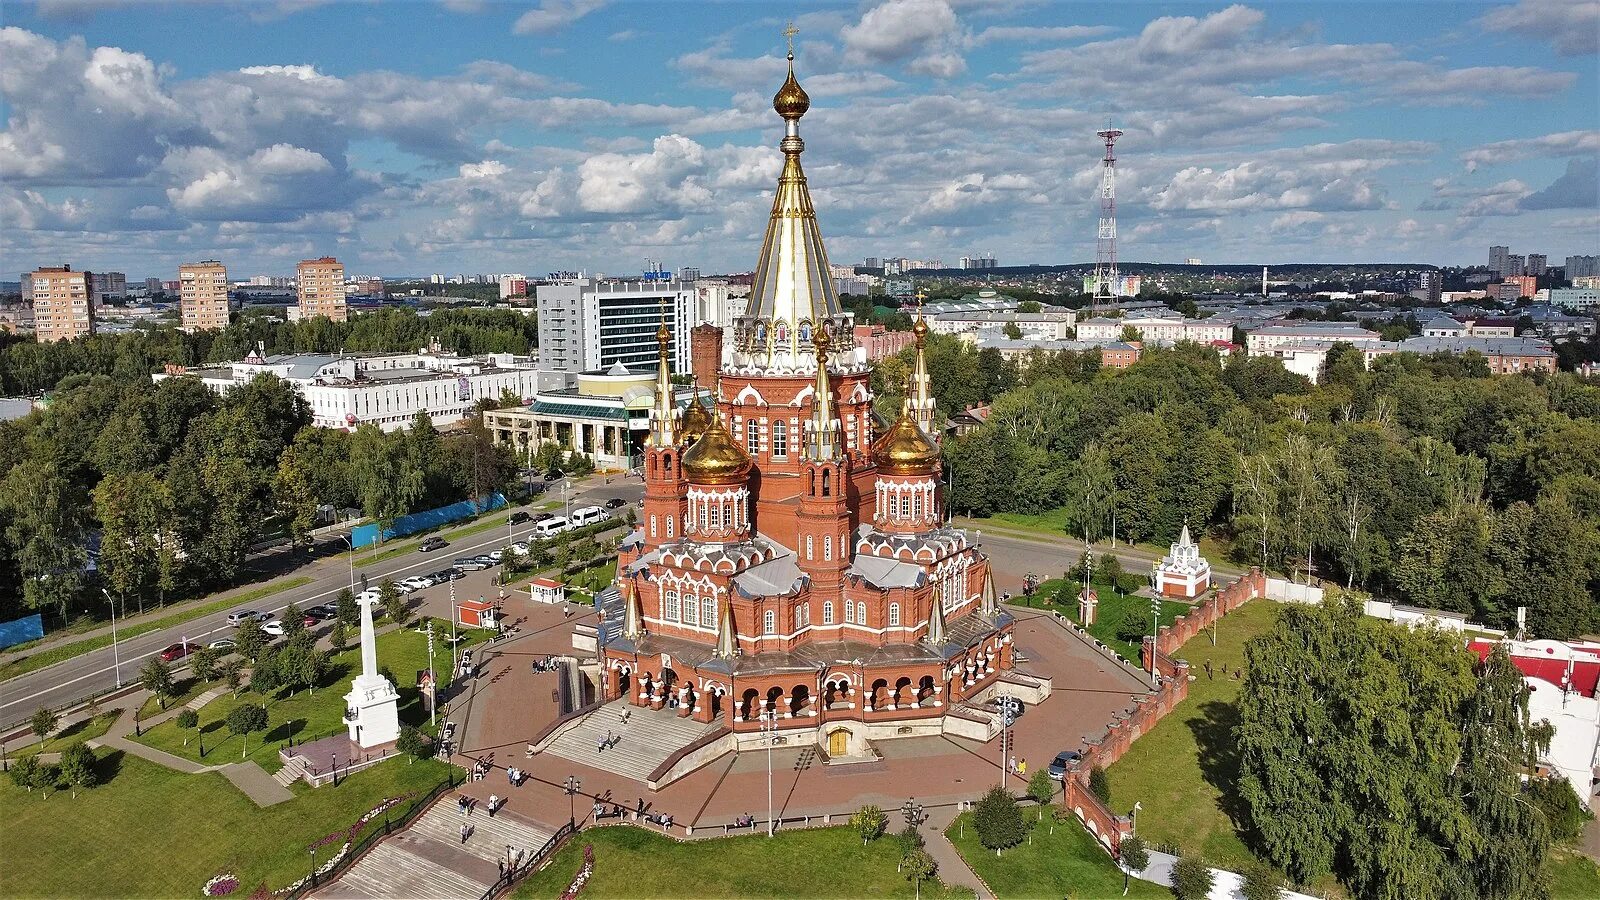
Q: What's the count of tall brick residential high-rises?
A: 3